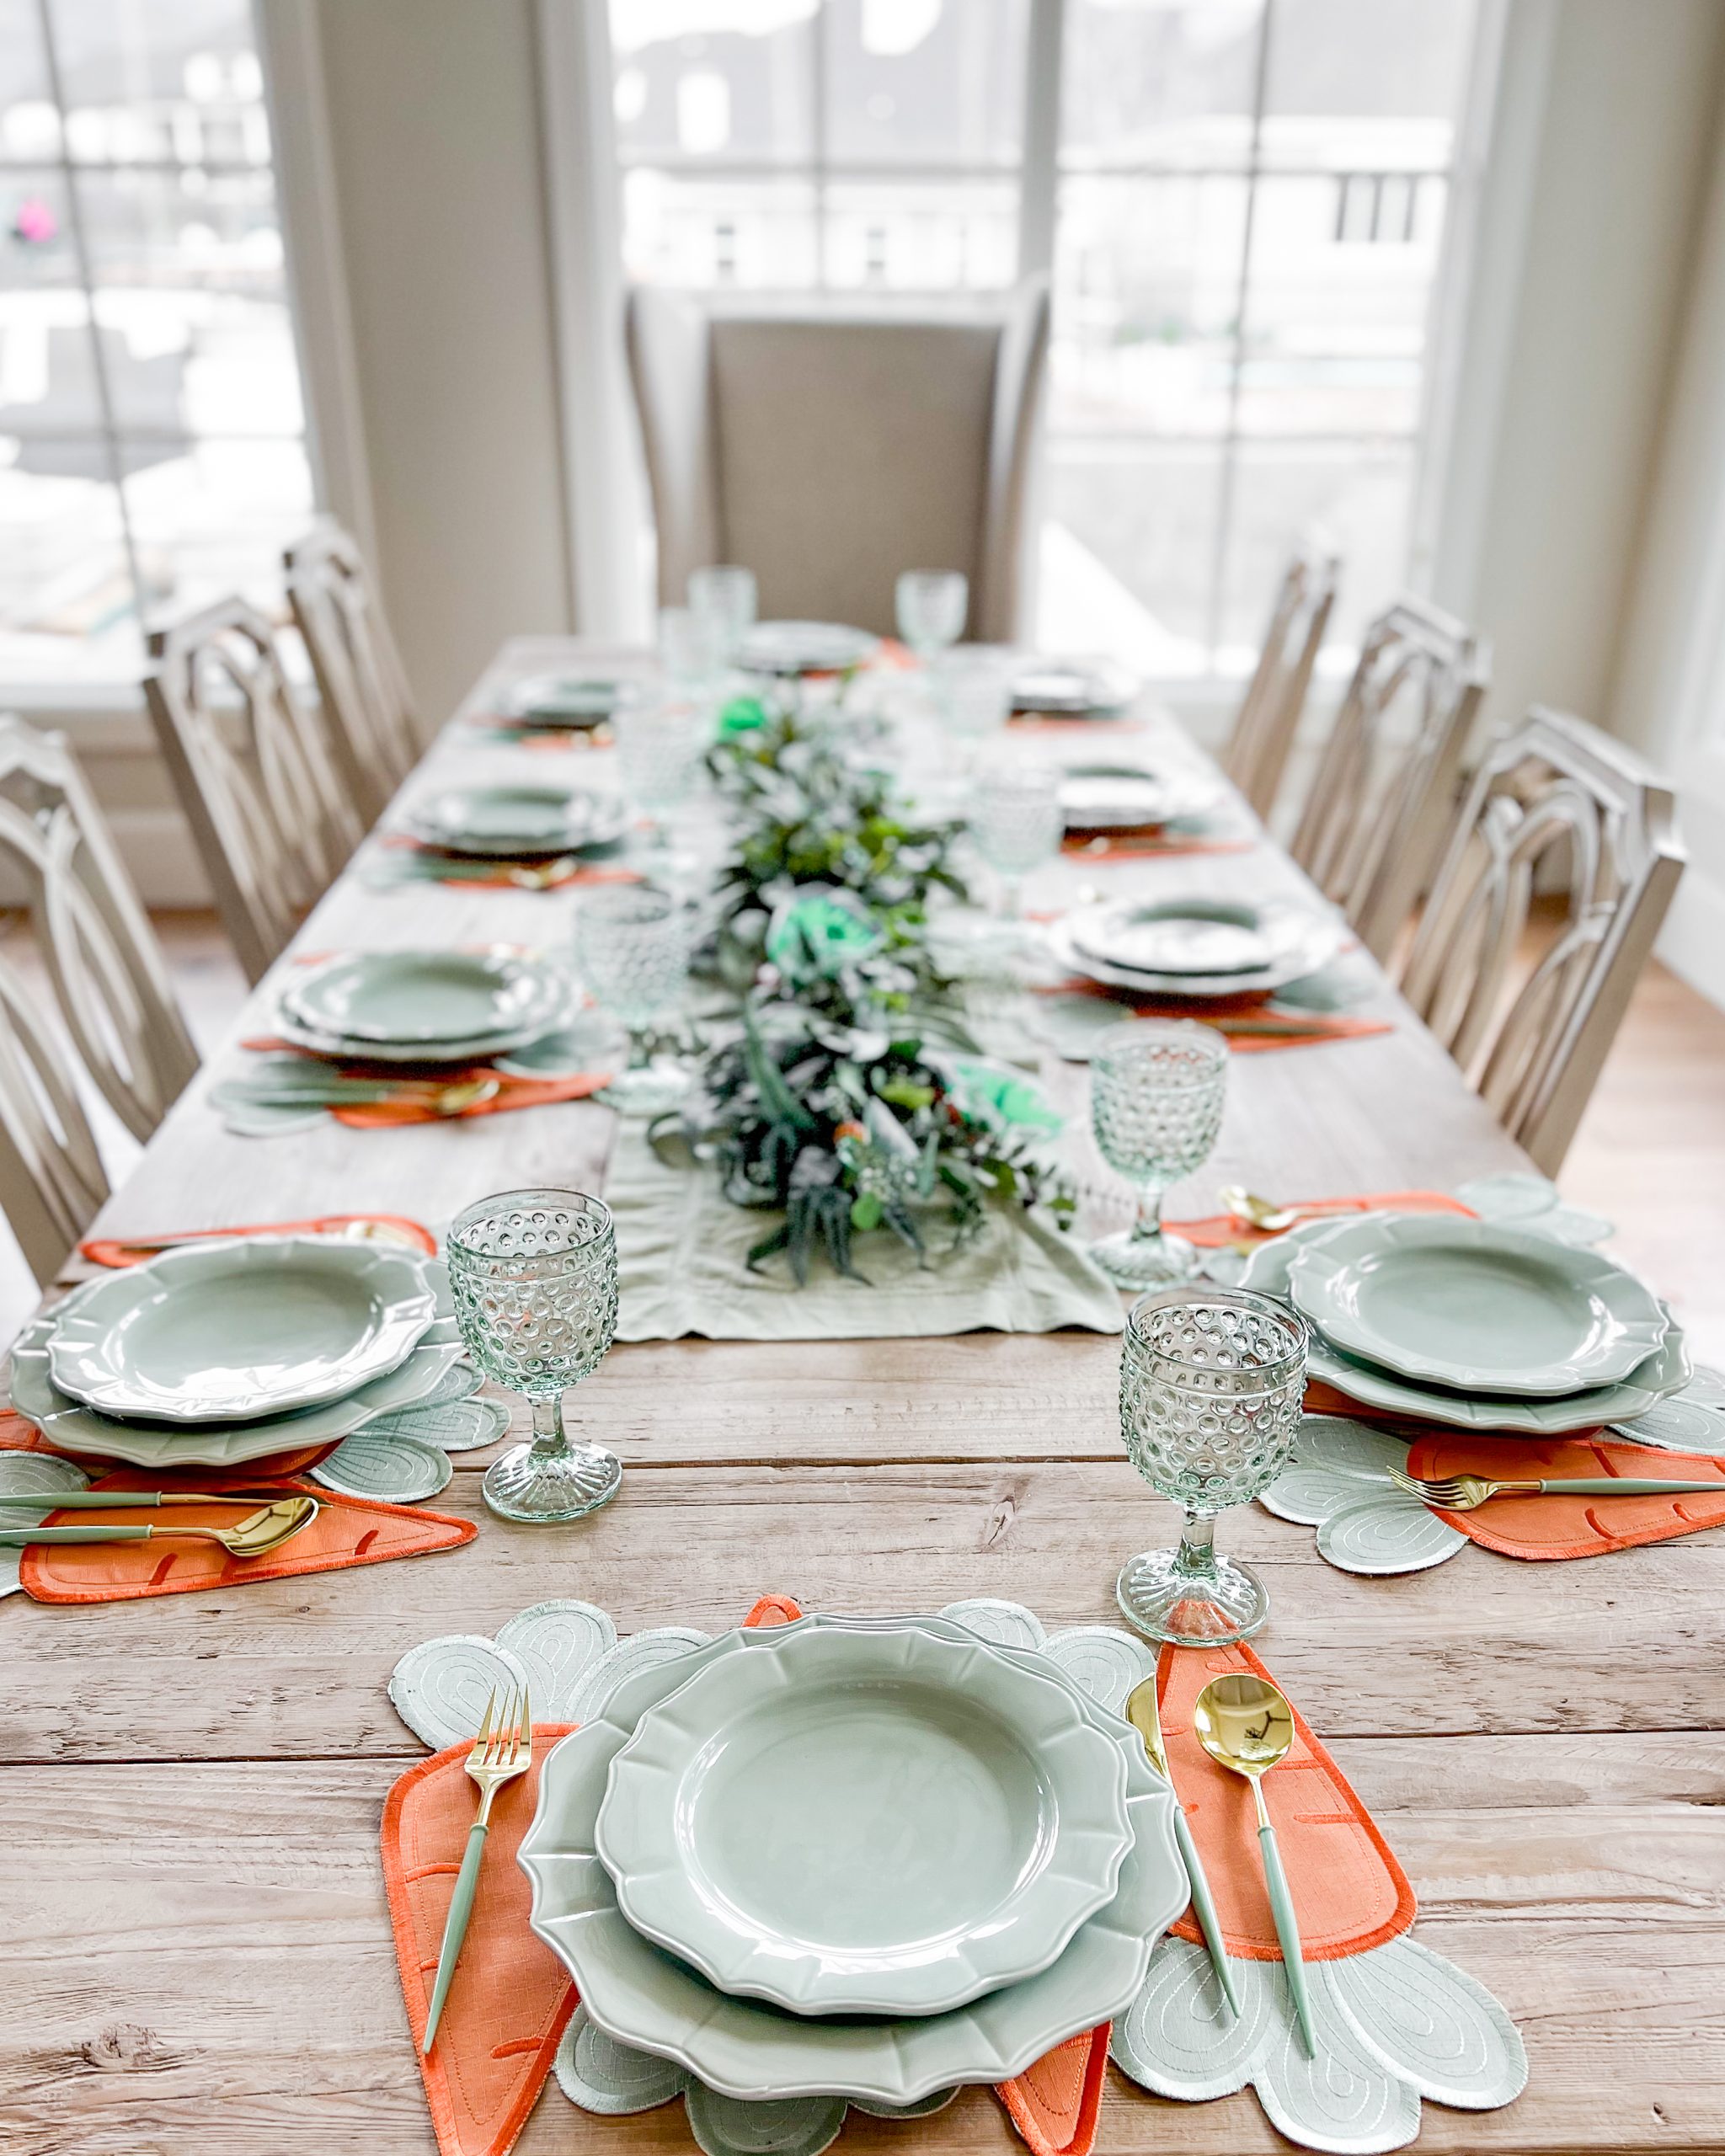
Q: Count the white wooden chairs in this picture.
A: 6